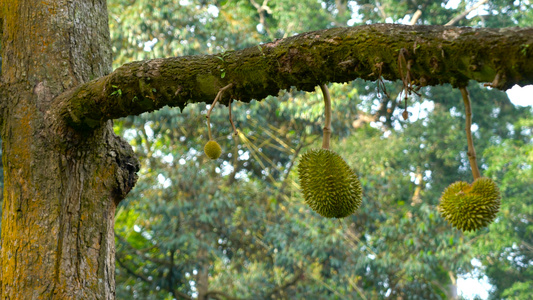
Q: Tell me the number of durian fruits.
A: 3